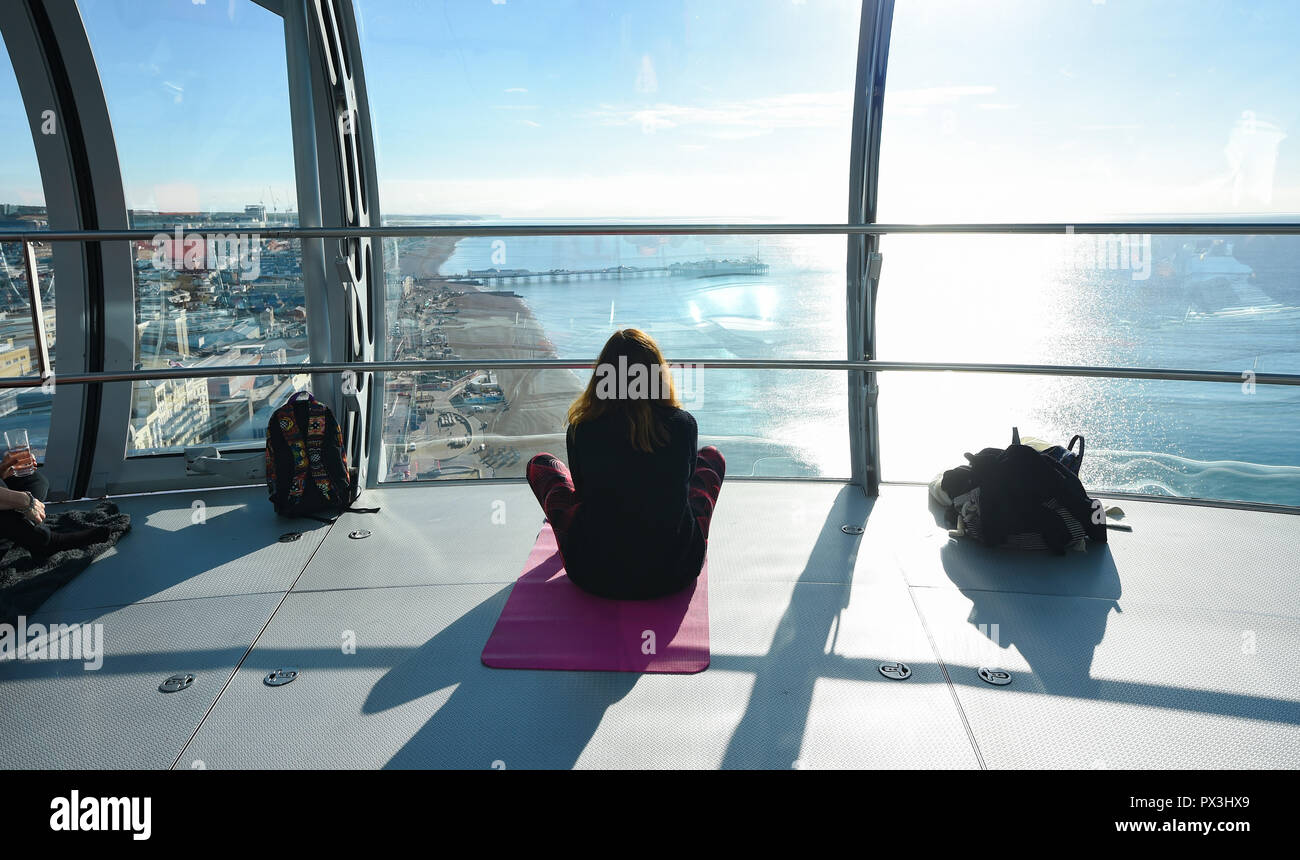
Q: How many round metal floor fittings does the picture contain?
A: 7